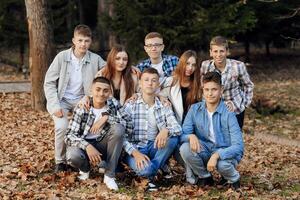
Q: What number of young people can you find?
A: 8